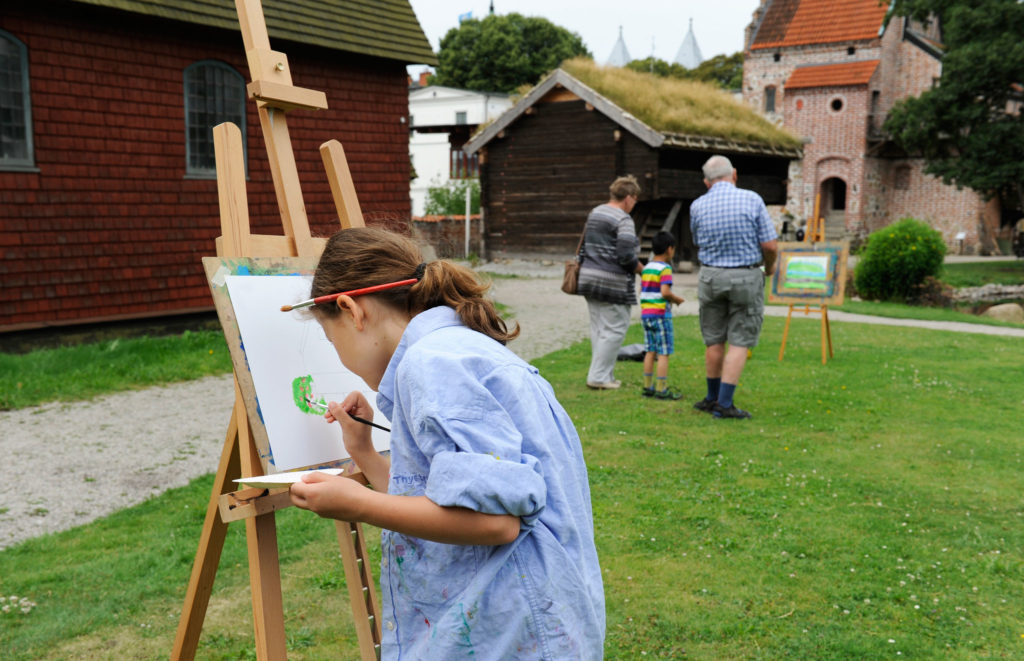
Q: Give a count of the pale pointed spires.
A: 2